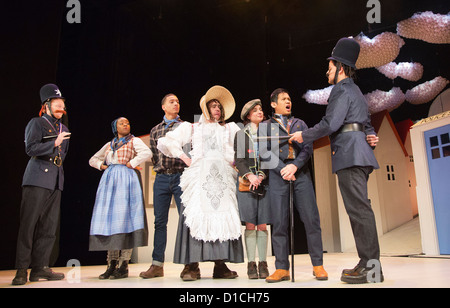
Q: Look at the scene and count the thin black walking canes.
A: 1